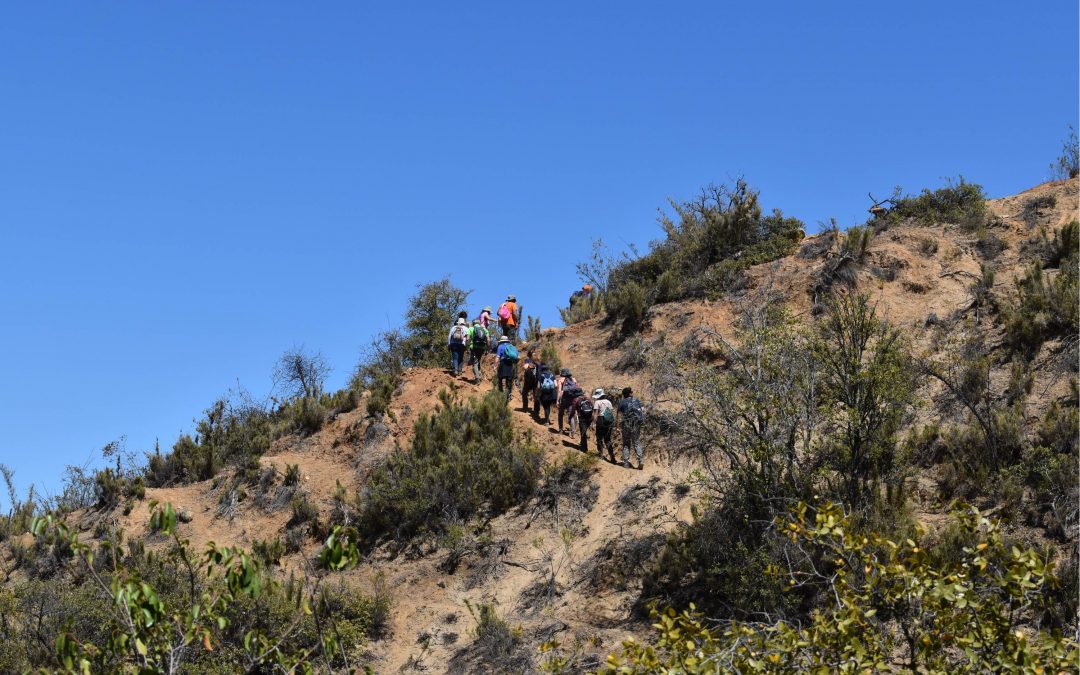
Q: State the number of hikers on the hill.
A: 13